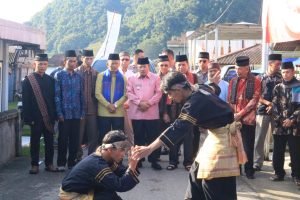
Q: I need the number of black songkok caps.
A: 11